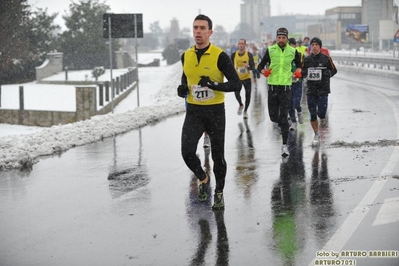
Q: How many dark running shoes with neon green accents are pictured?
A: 2